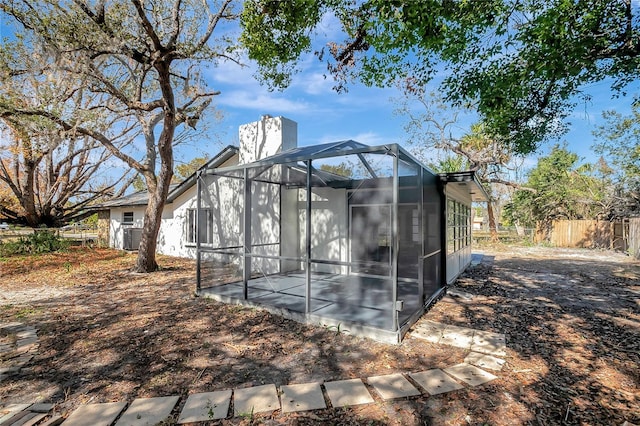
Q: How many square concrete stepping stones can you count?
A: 13